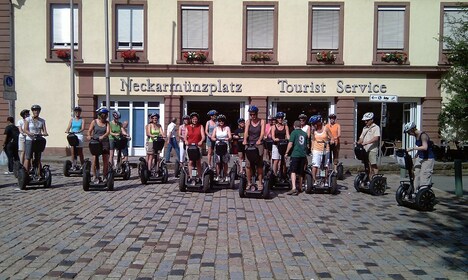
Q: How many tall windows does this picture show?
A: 7